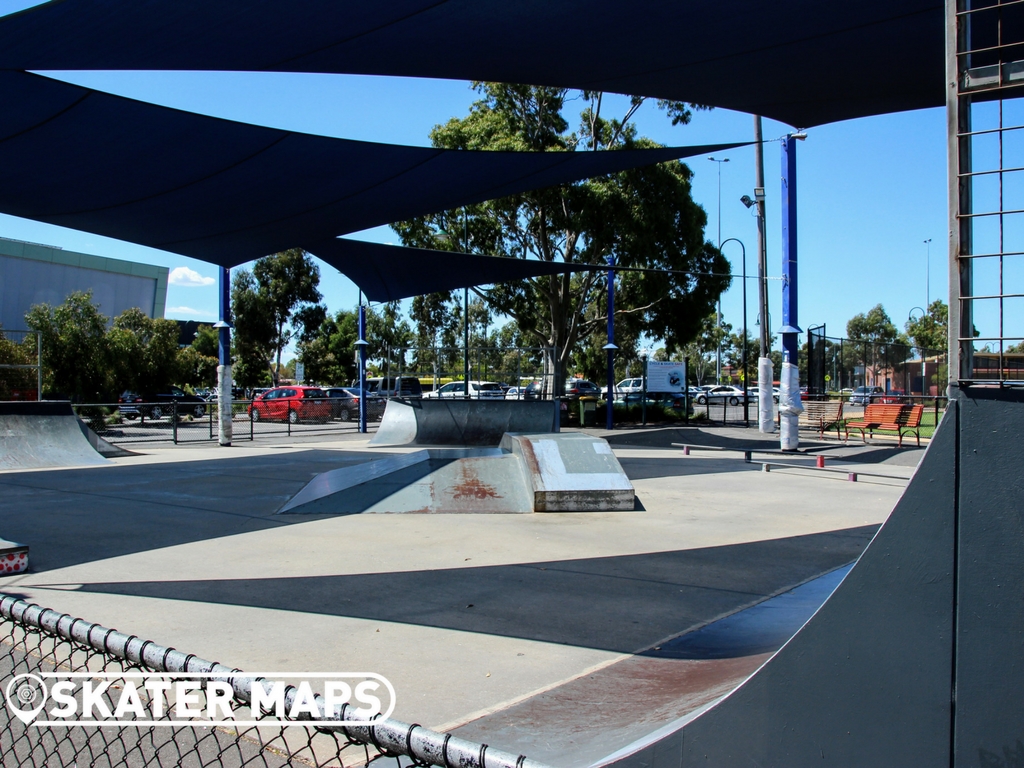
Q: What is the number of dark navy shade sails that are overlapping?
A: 3